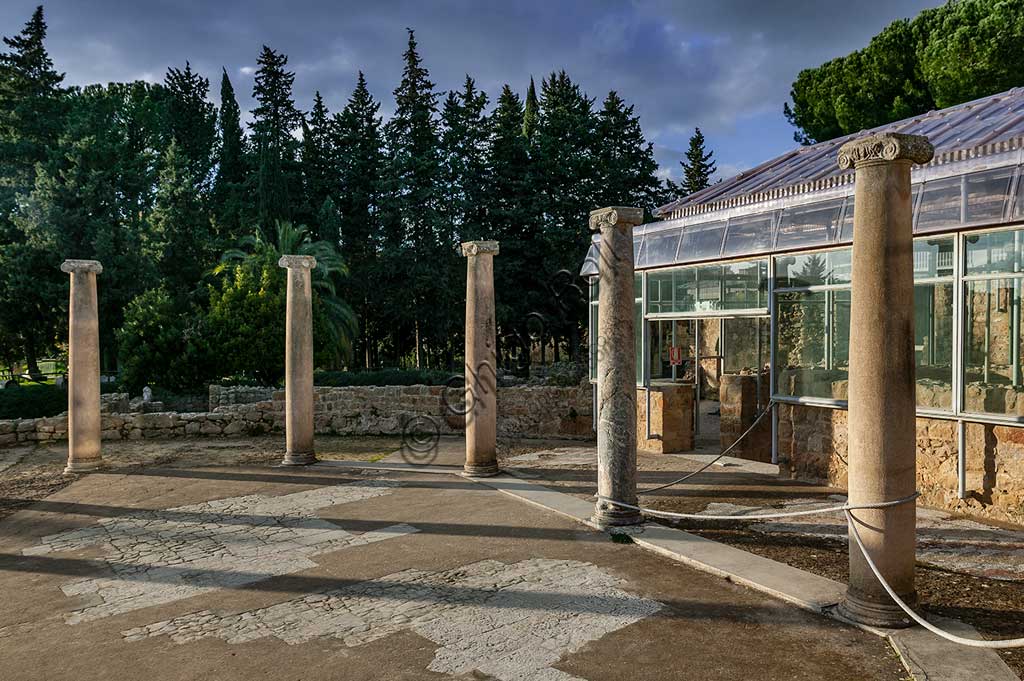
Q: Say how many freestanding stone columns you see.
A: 5